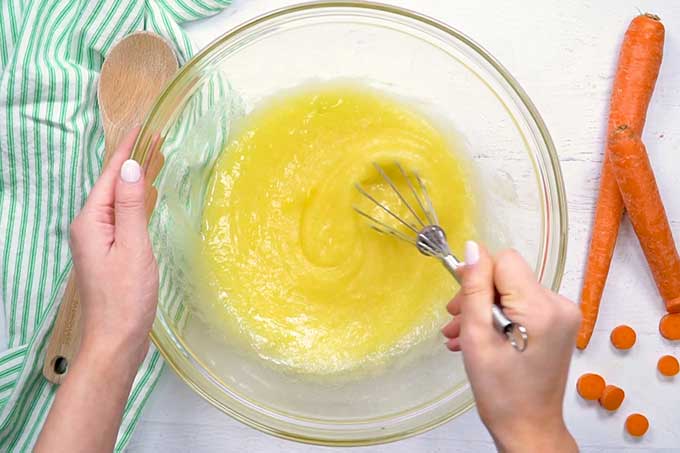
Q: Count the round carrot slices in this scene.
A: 6